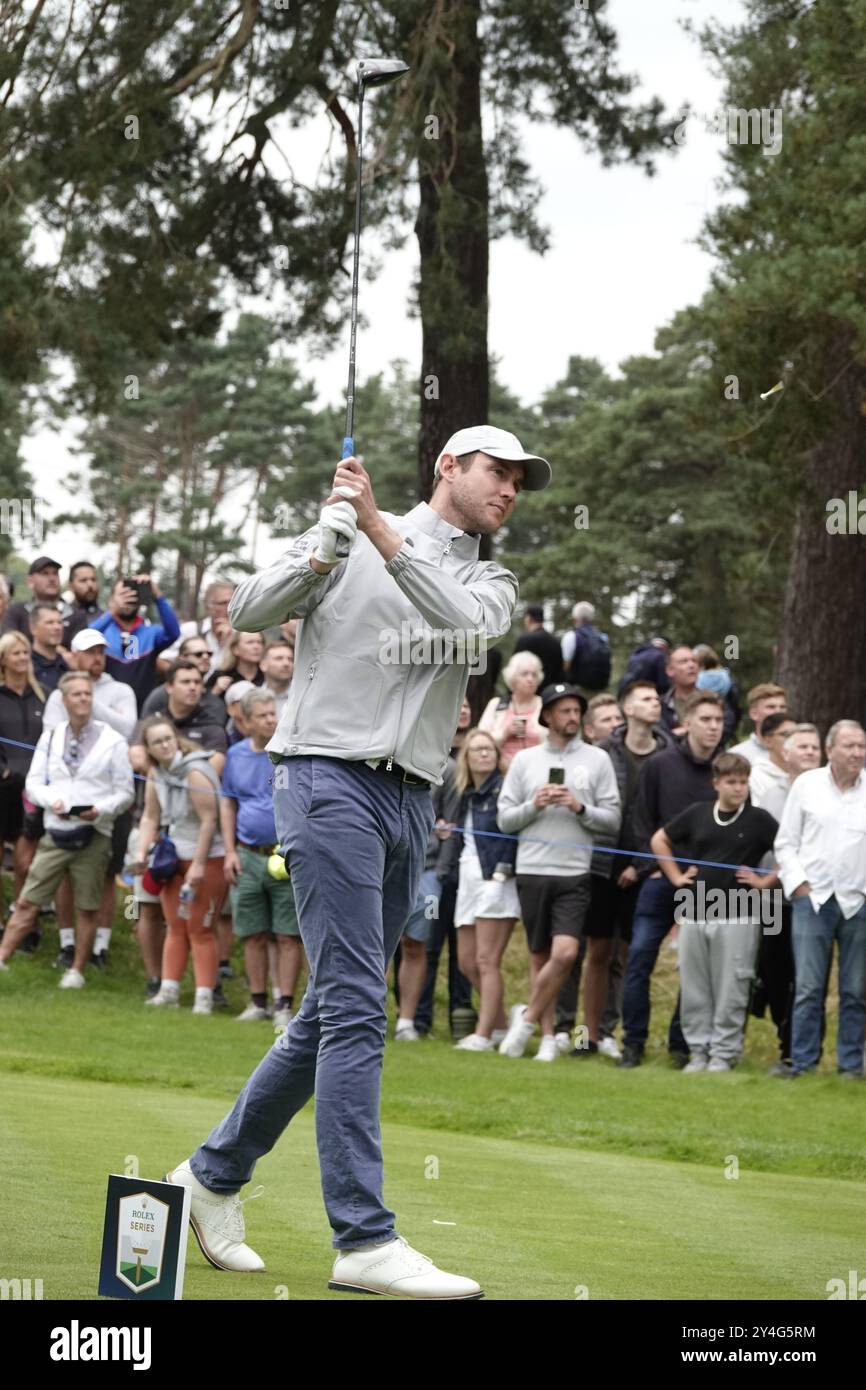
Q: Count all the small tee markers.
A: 1